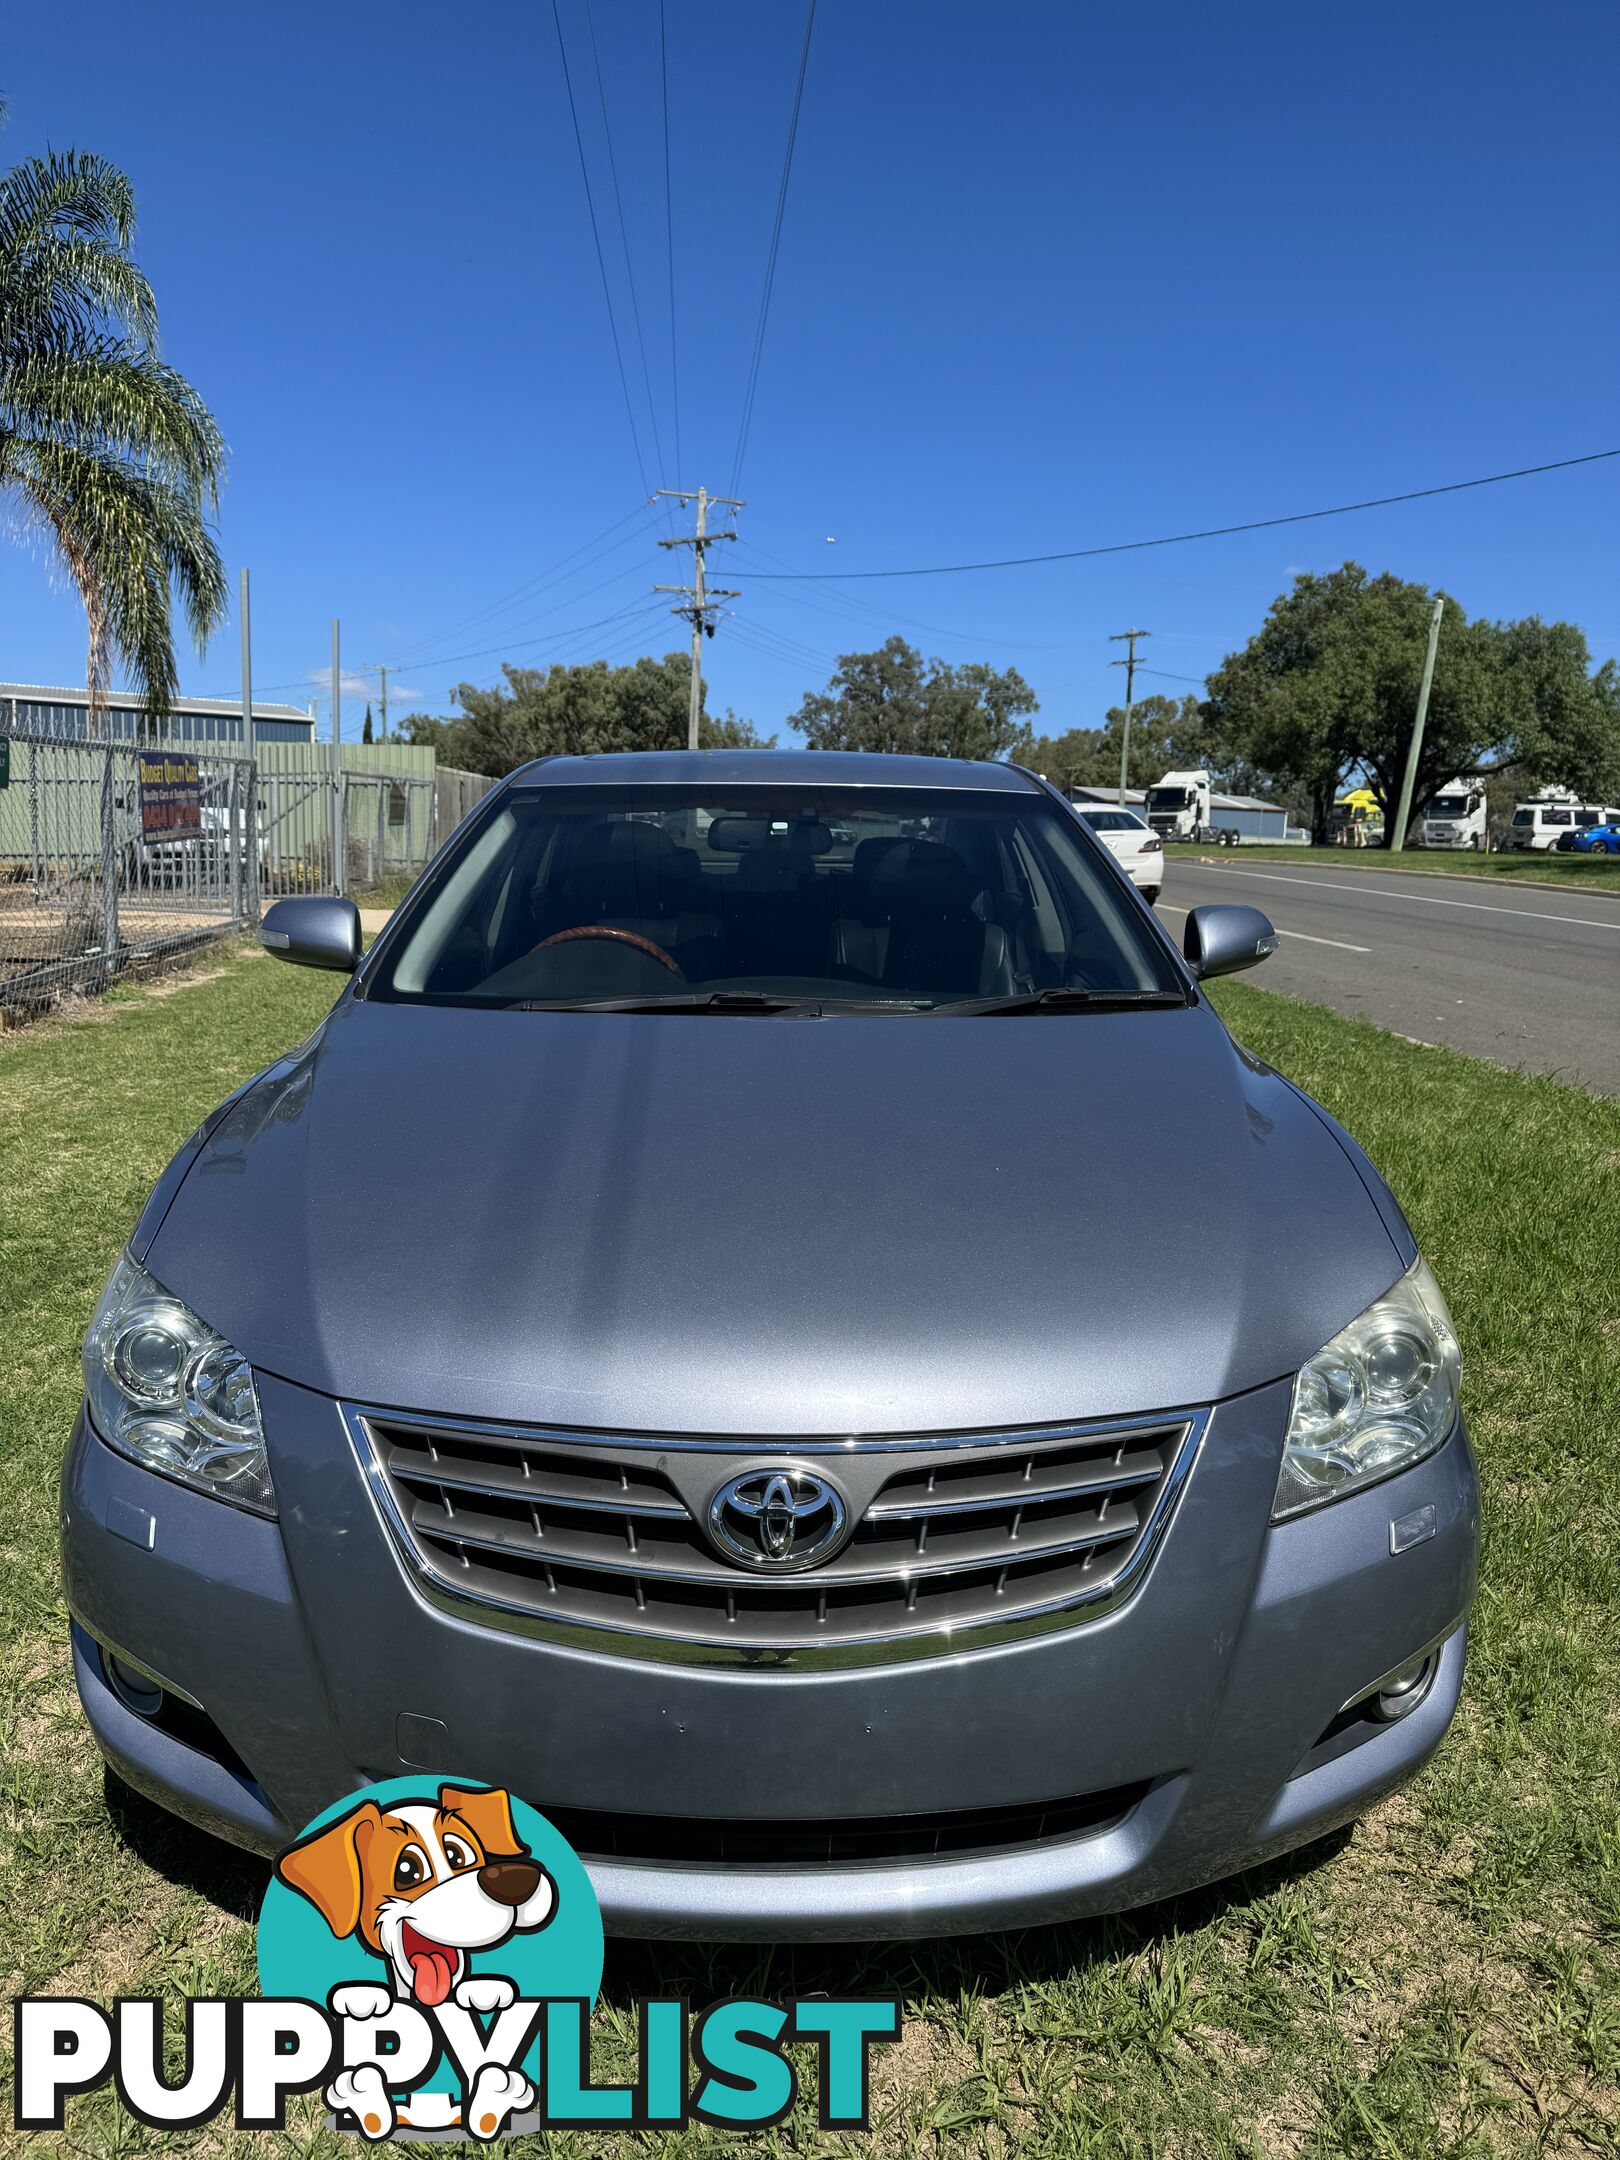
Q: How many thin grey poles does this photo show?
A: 2